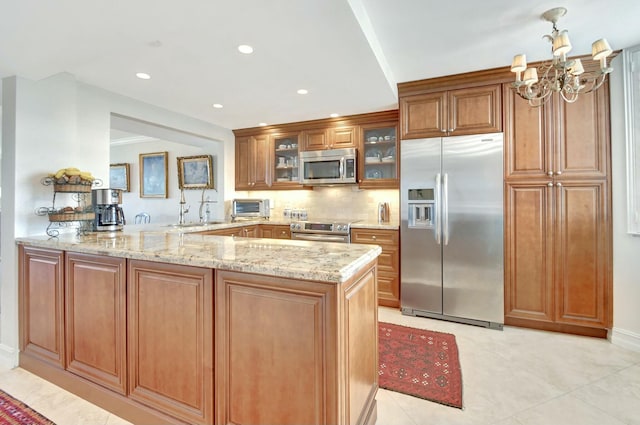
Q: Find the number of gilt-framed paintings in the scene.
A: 3